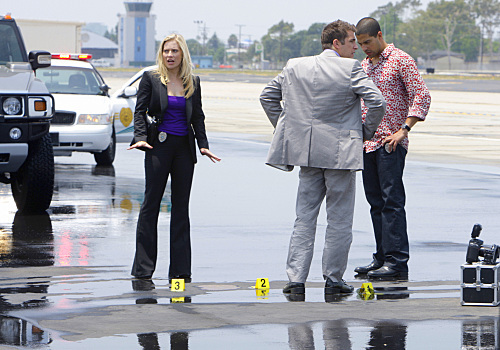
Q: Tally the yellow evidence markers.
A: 3